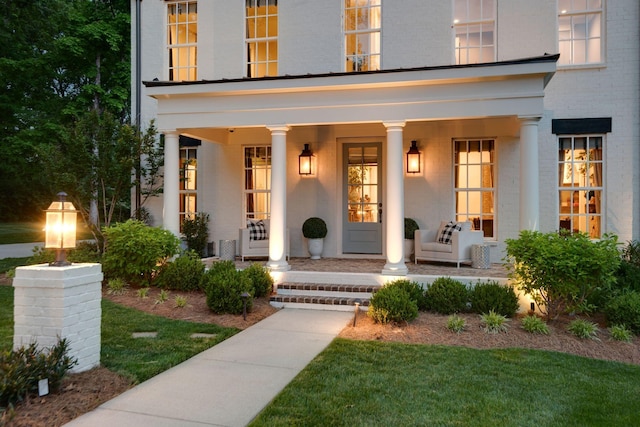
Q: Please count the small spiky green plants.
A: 9